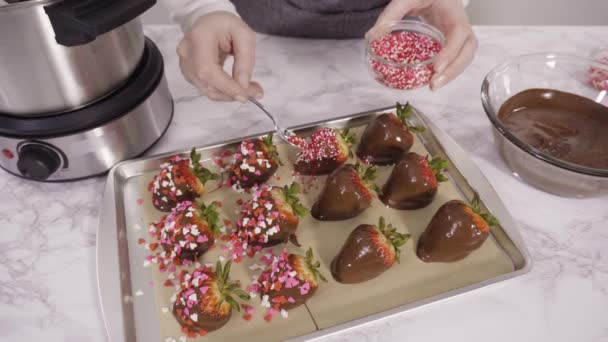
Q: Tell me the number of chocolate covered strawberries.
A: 12